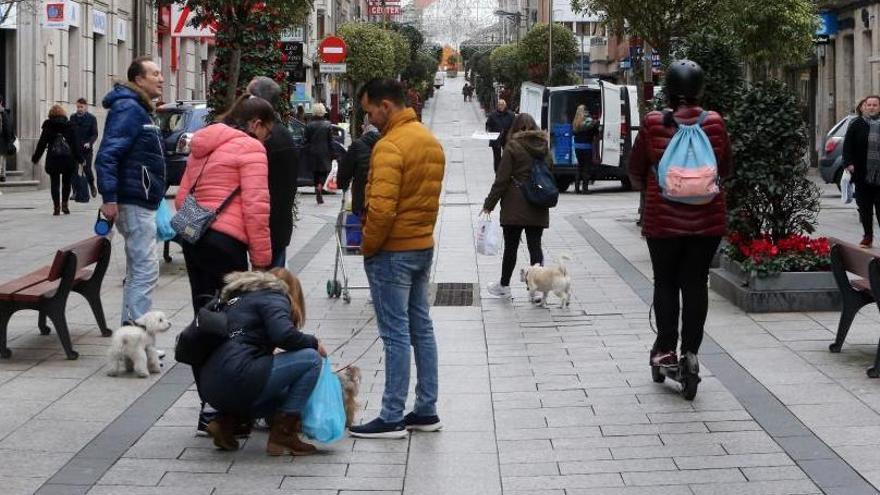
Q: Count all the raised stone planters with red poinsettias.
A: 1